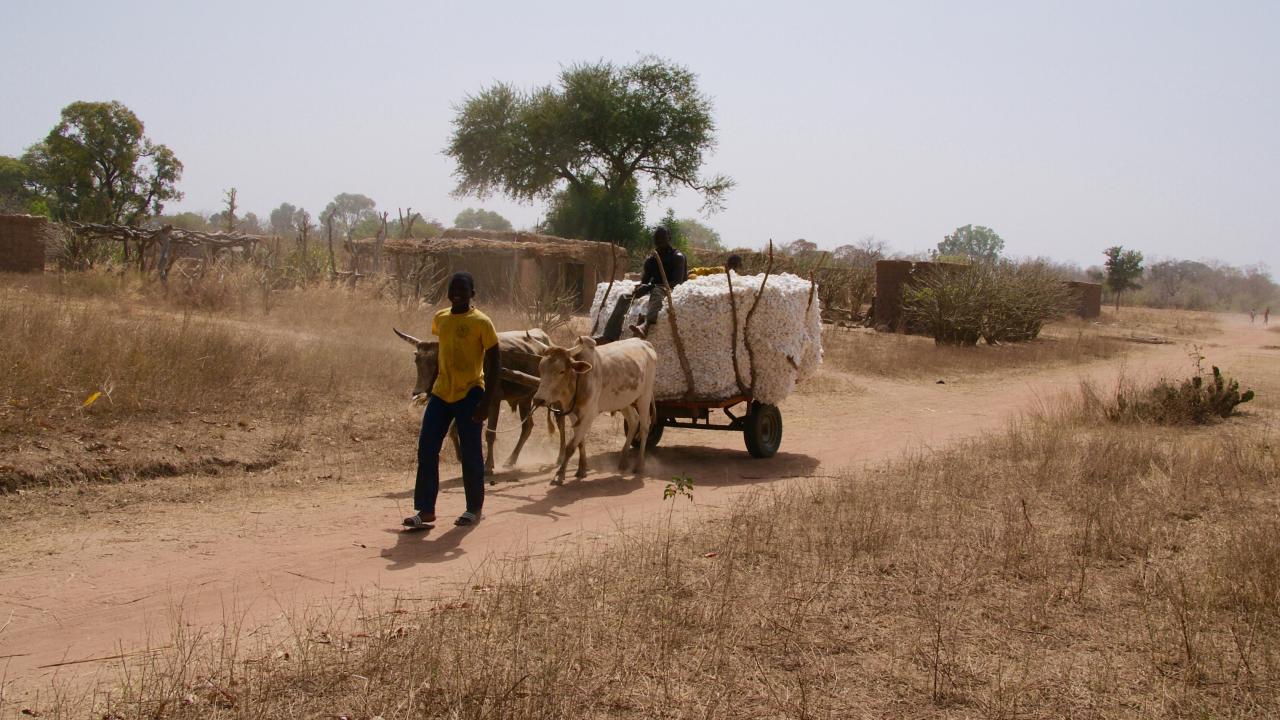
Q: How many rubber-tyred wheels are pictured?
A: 2